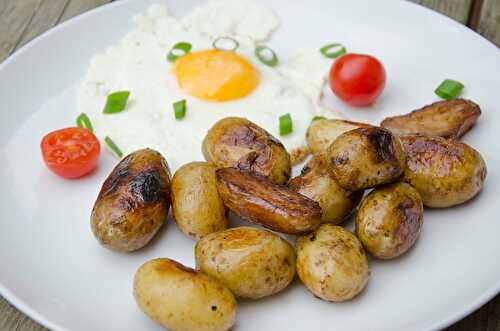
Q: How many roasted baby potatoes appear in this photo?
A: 13